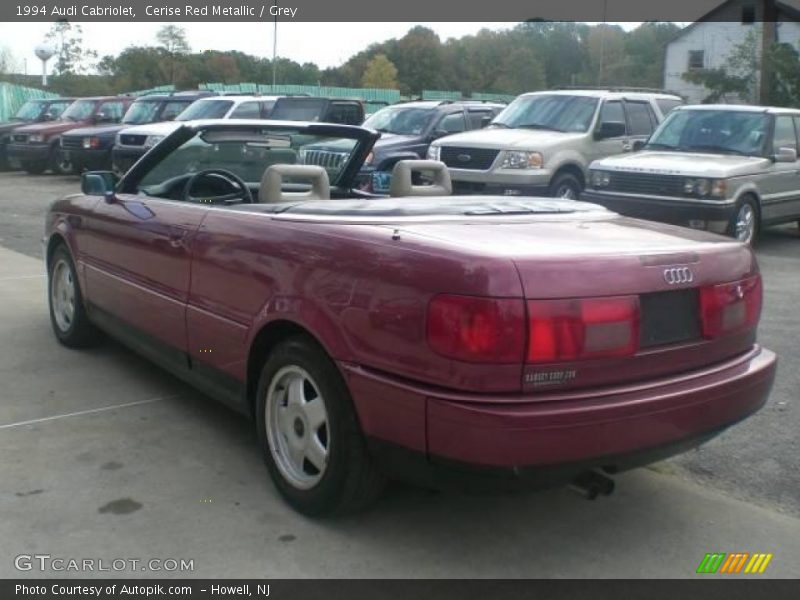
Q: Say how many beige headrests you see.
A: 2